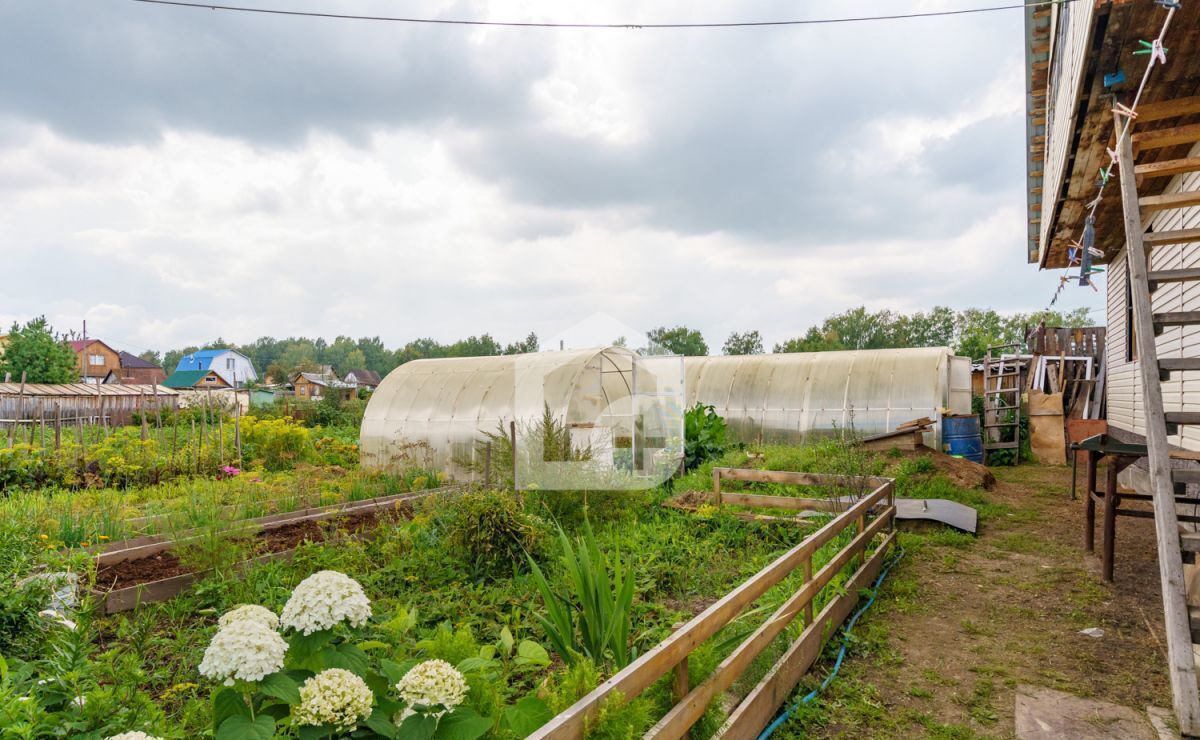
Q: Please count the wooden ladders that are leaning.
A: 2